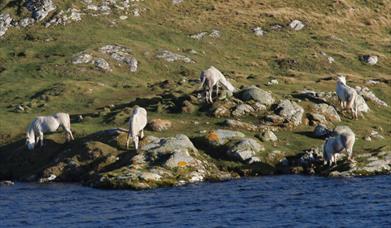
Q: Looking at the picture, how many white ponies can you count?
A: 5